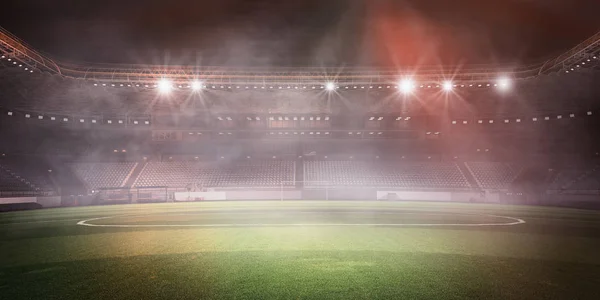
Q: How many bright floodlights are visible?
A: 6